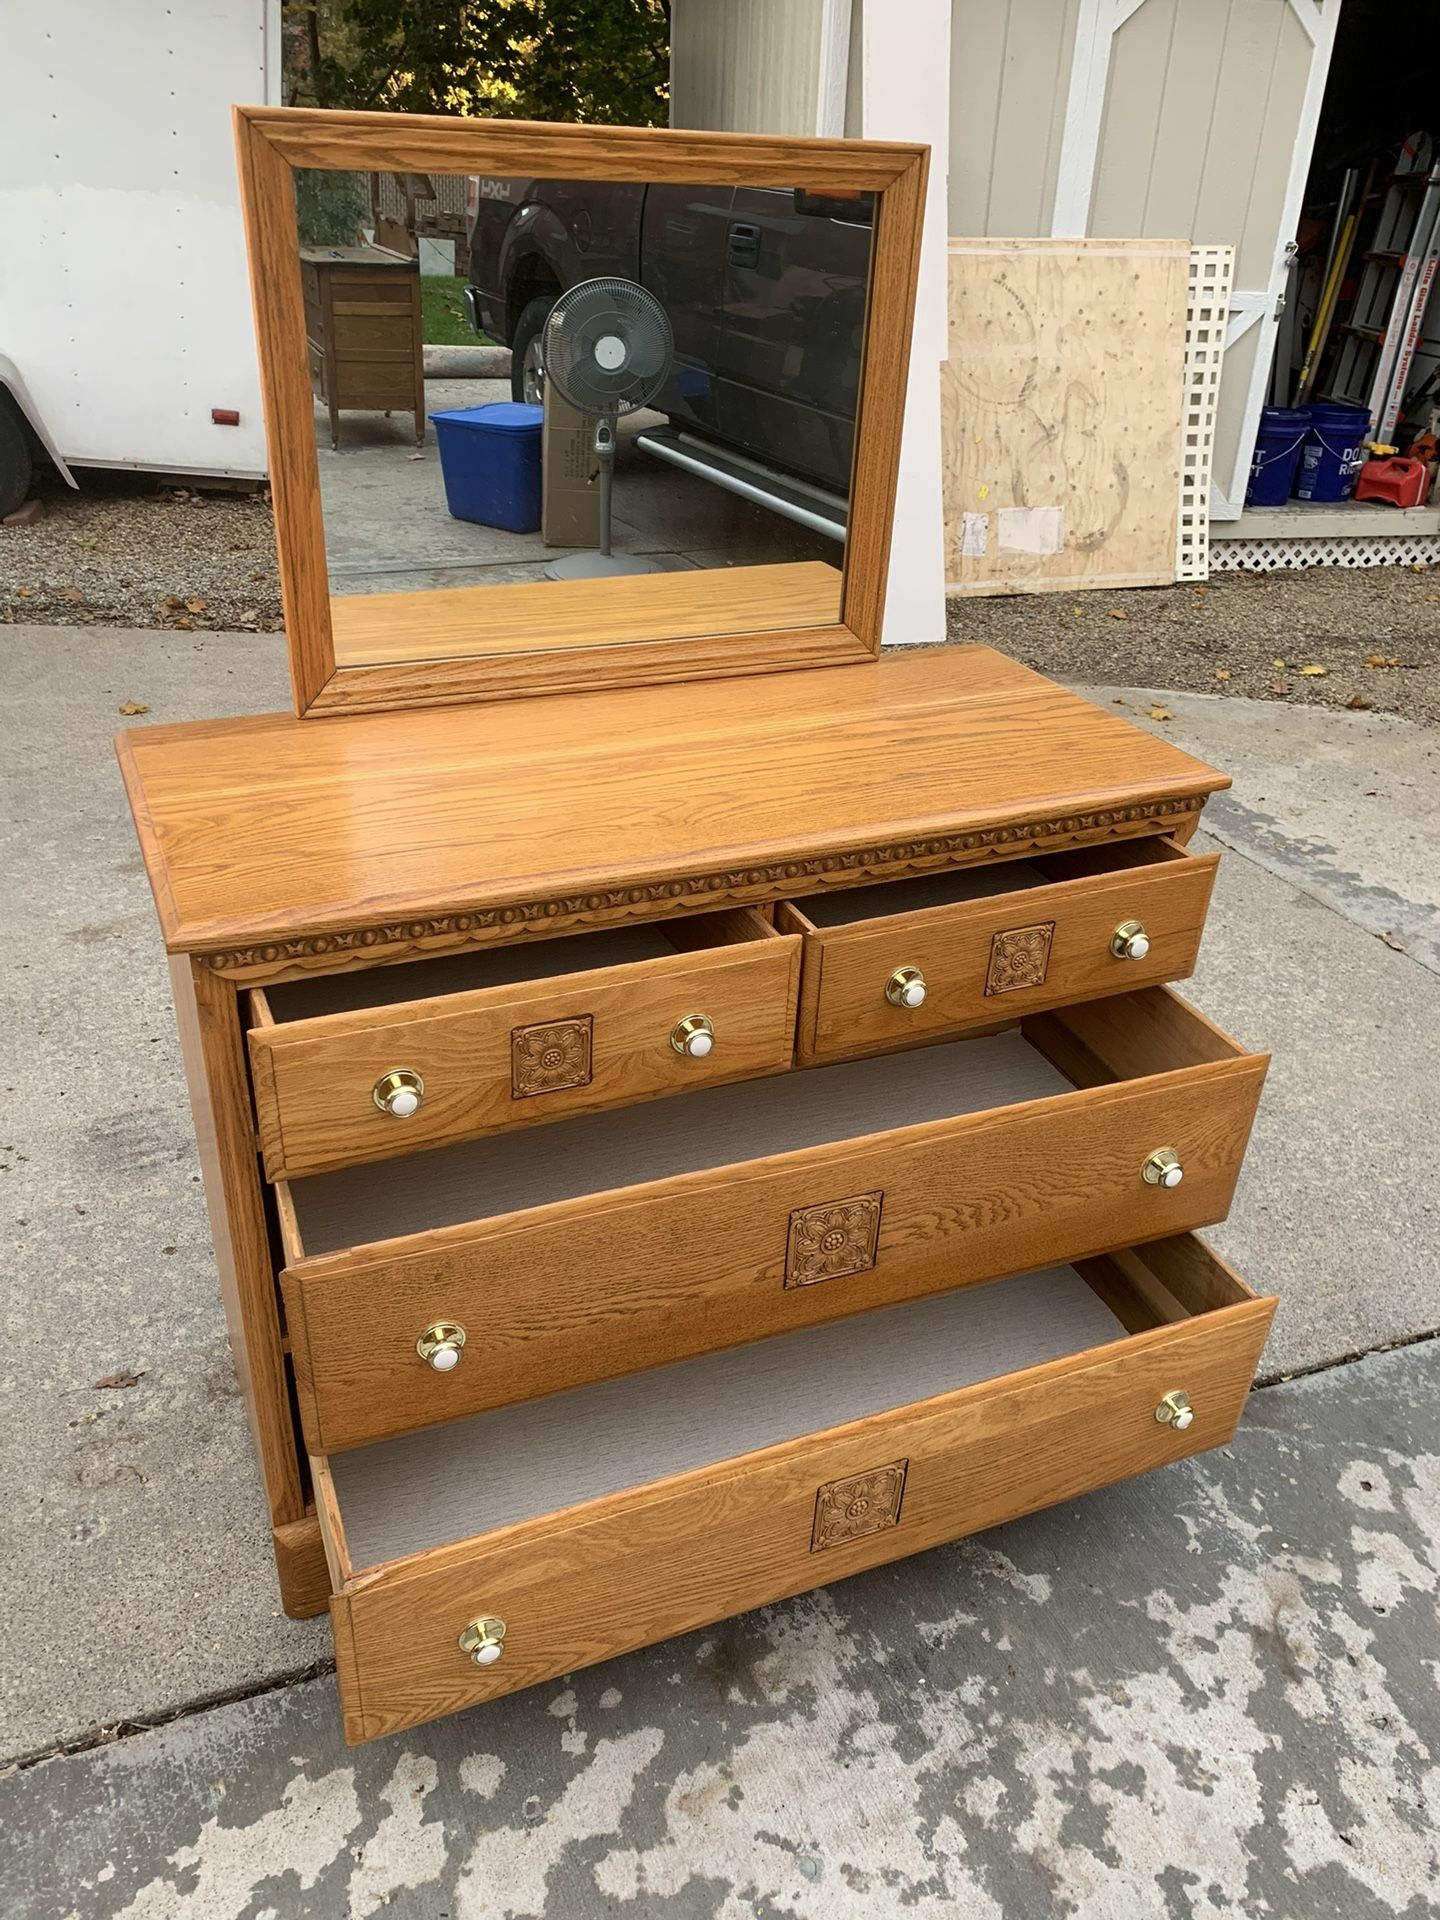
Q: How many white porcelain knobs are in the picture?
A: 8